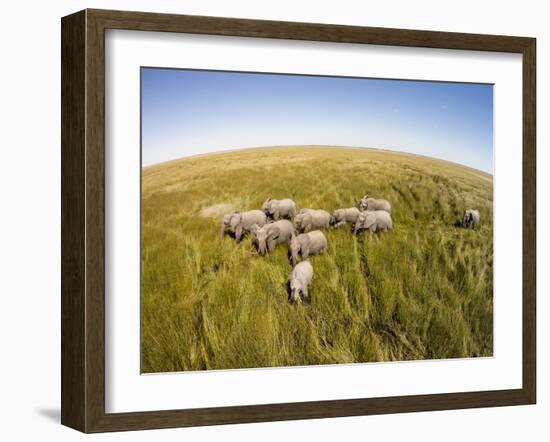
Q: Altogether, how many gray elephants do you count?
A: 10